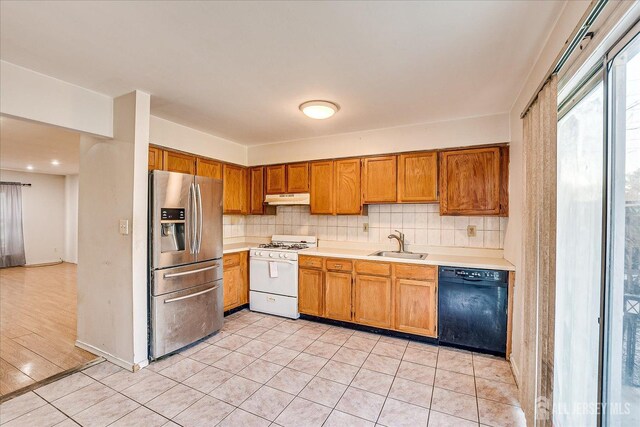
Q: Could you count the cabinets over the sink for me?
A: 2